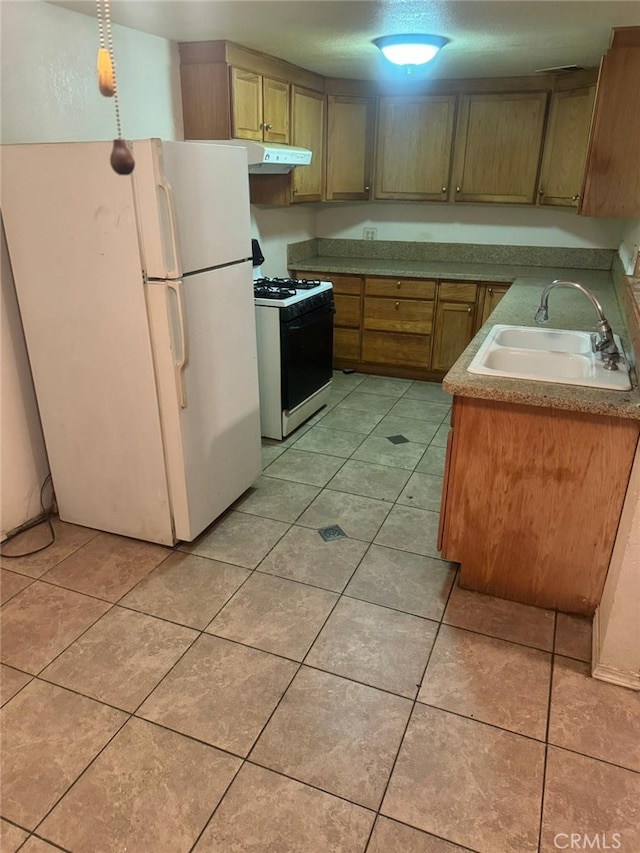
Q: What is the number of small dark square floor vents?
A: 2